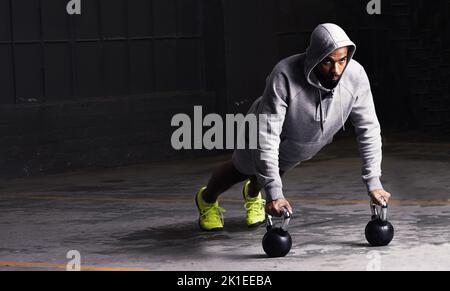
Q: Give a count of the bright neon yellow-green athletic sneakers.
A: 2